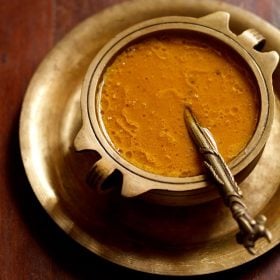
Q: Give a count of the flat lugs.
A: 4